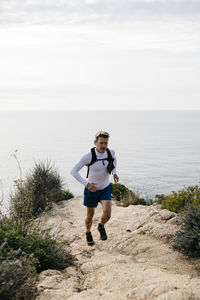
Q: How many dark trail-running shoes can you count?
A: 2